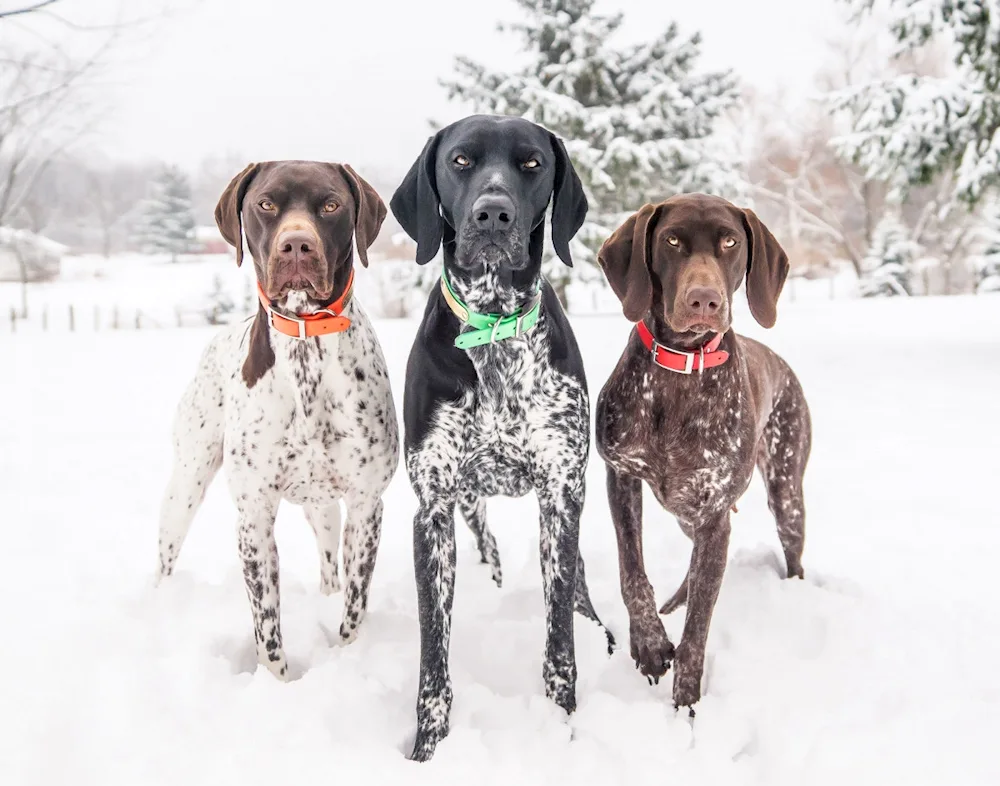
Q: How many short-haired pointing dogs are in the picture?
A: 3